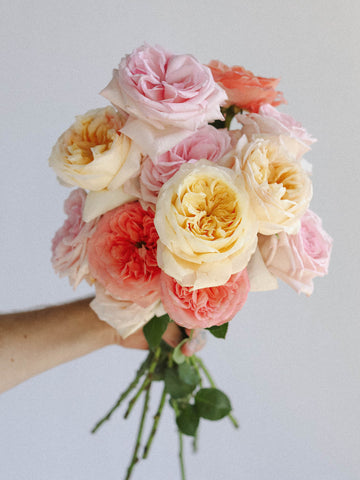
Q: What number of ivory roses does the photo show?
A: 3